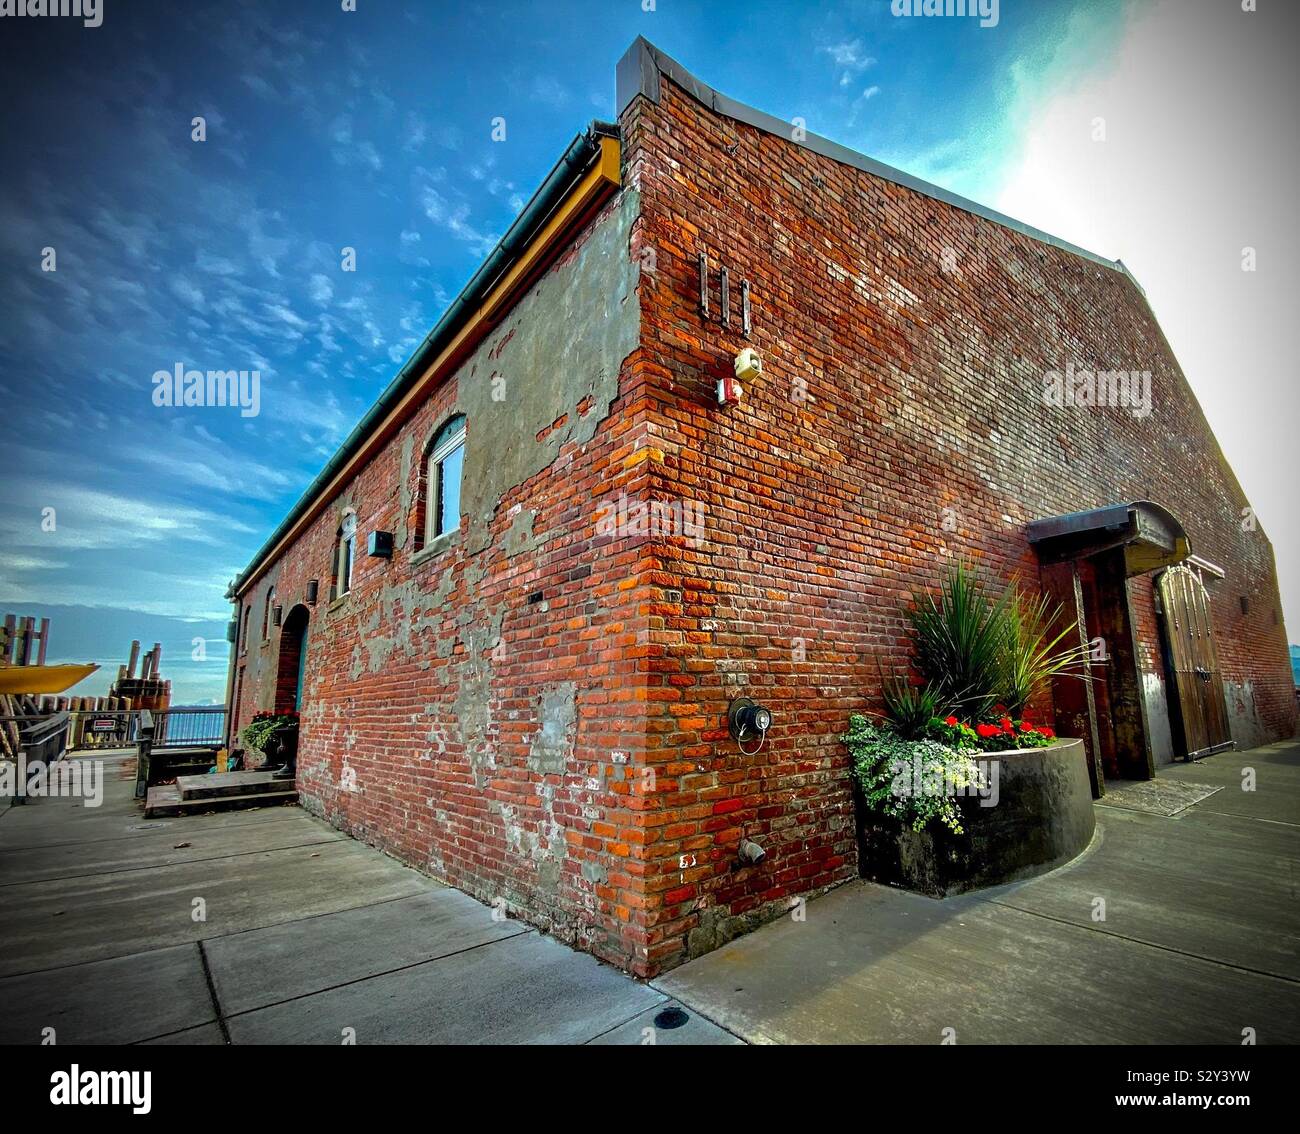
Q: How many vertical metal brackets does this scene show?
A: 3